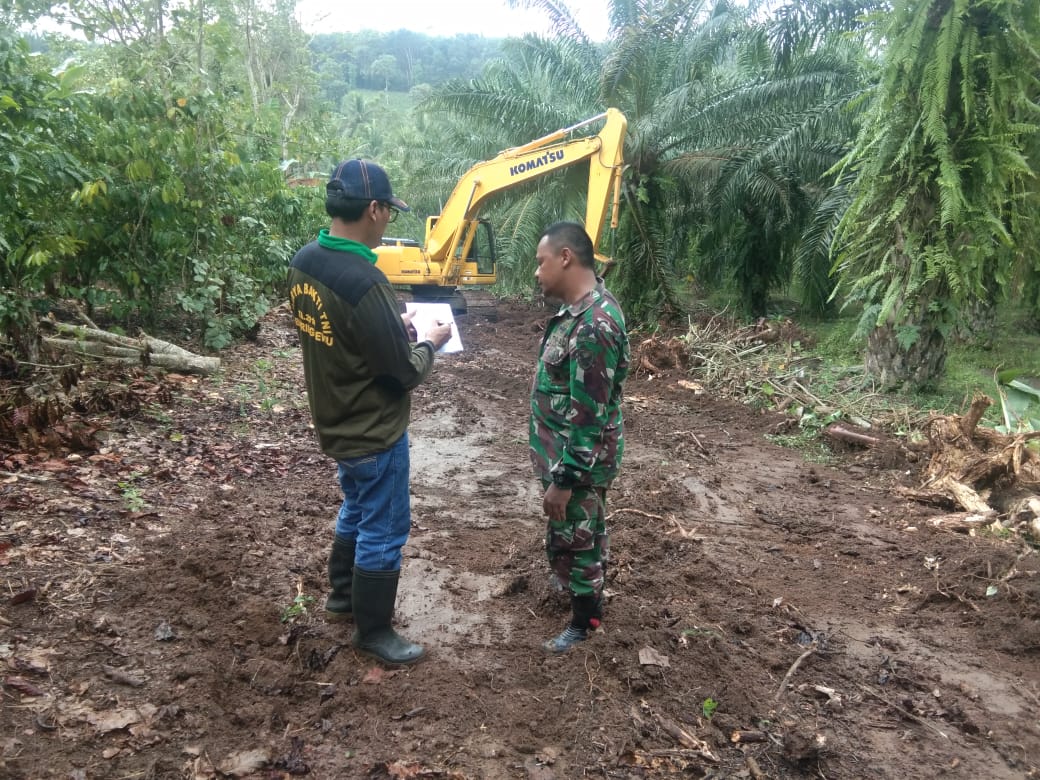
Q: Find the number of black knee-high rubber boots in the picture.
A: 2